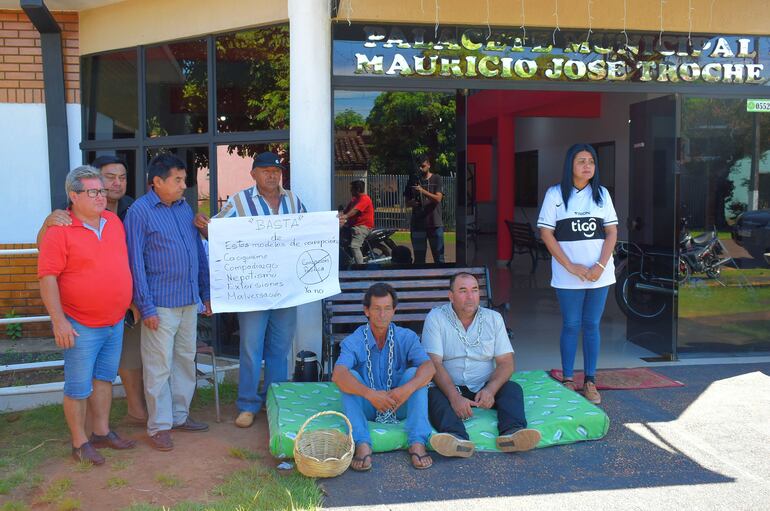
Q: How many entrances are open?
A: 1